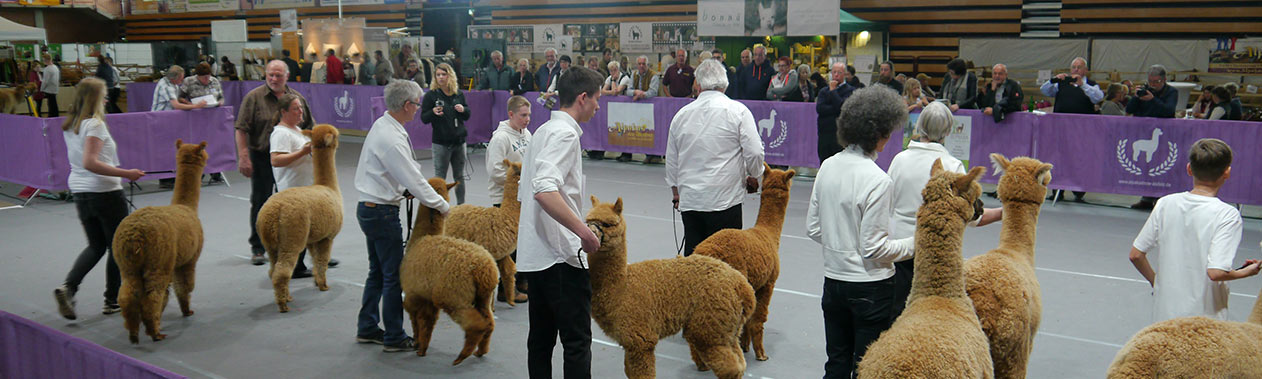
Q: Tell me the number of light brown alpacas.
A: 9